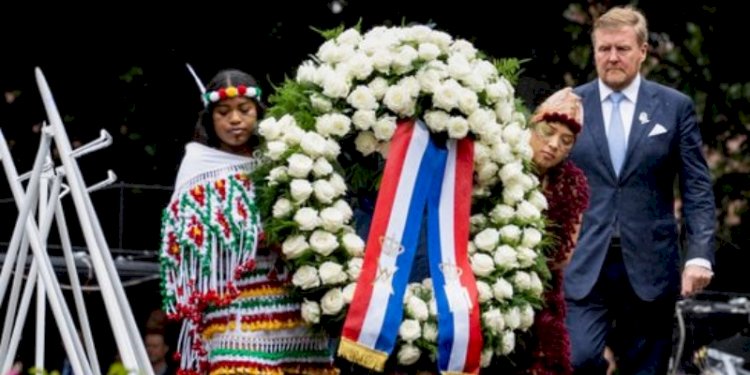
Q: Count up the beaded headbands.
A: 1